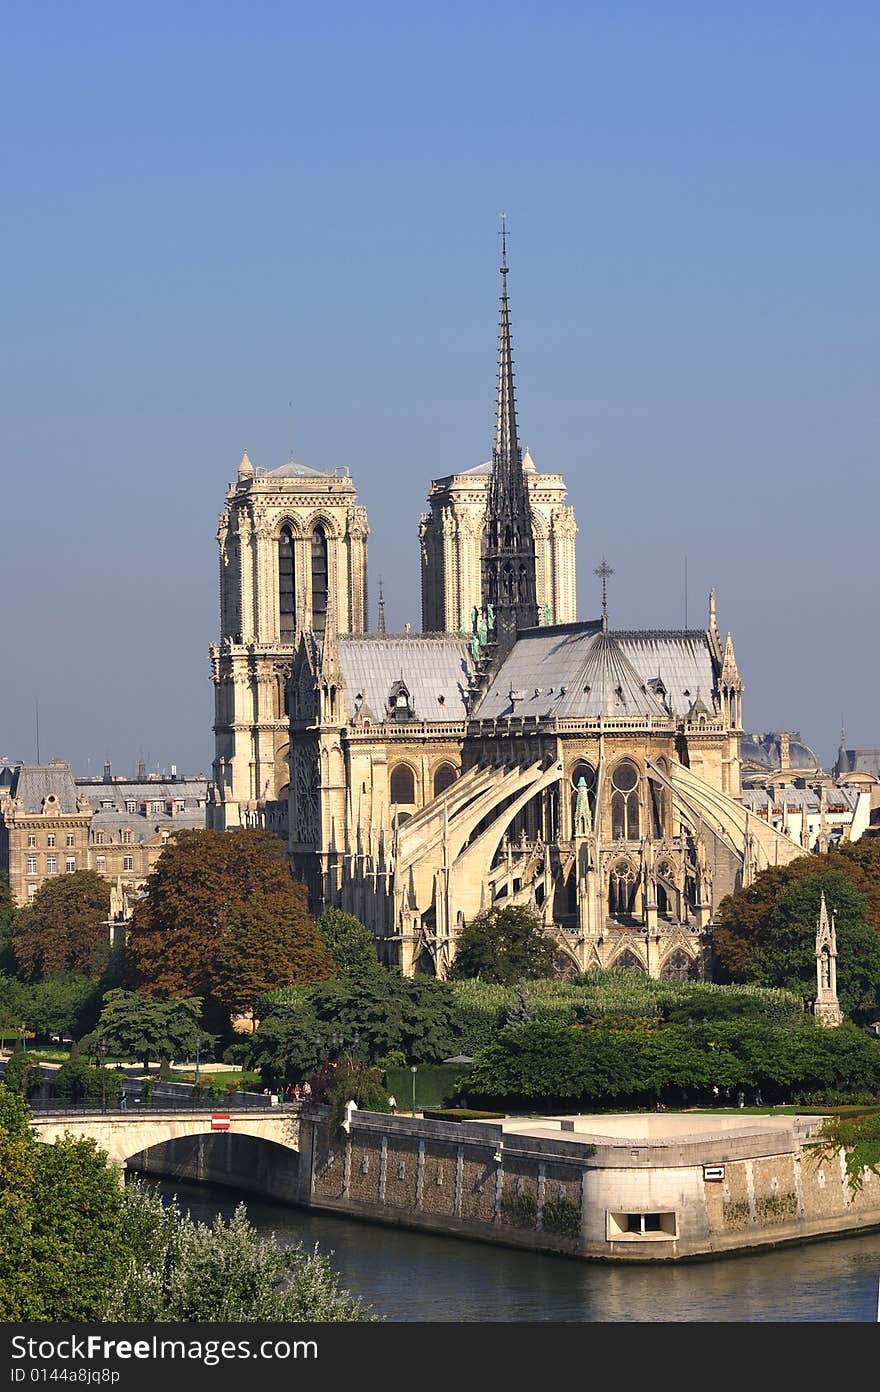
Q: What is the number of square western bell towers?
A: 2